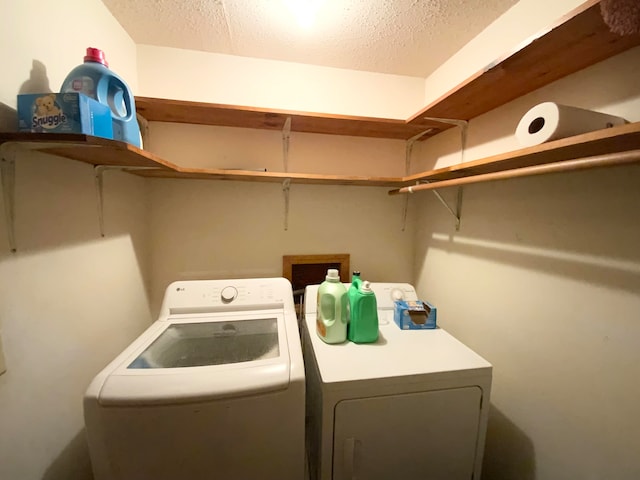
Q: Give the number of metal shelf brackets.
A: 9